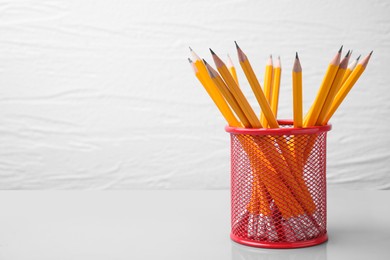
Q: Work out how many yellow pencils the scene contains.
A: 14